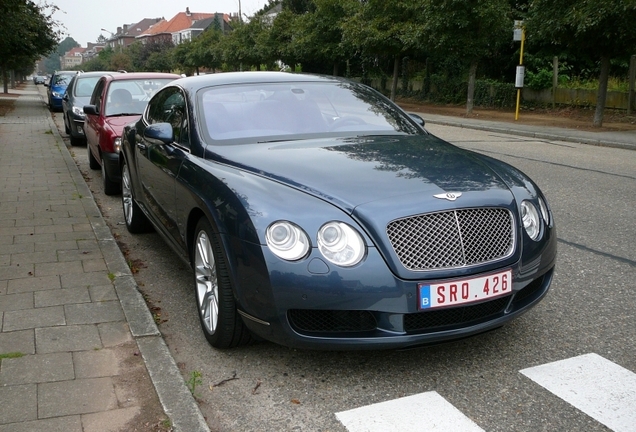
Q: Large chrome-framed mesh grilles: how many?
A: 1